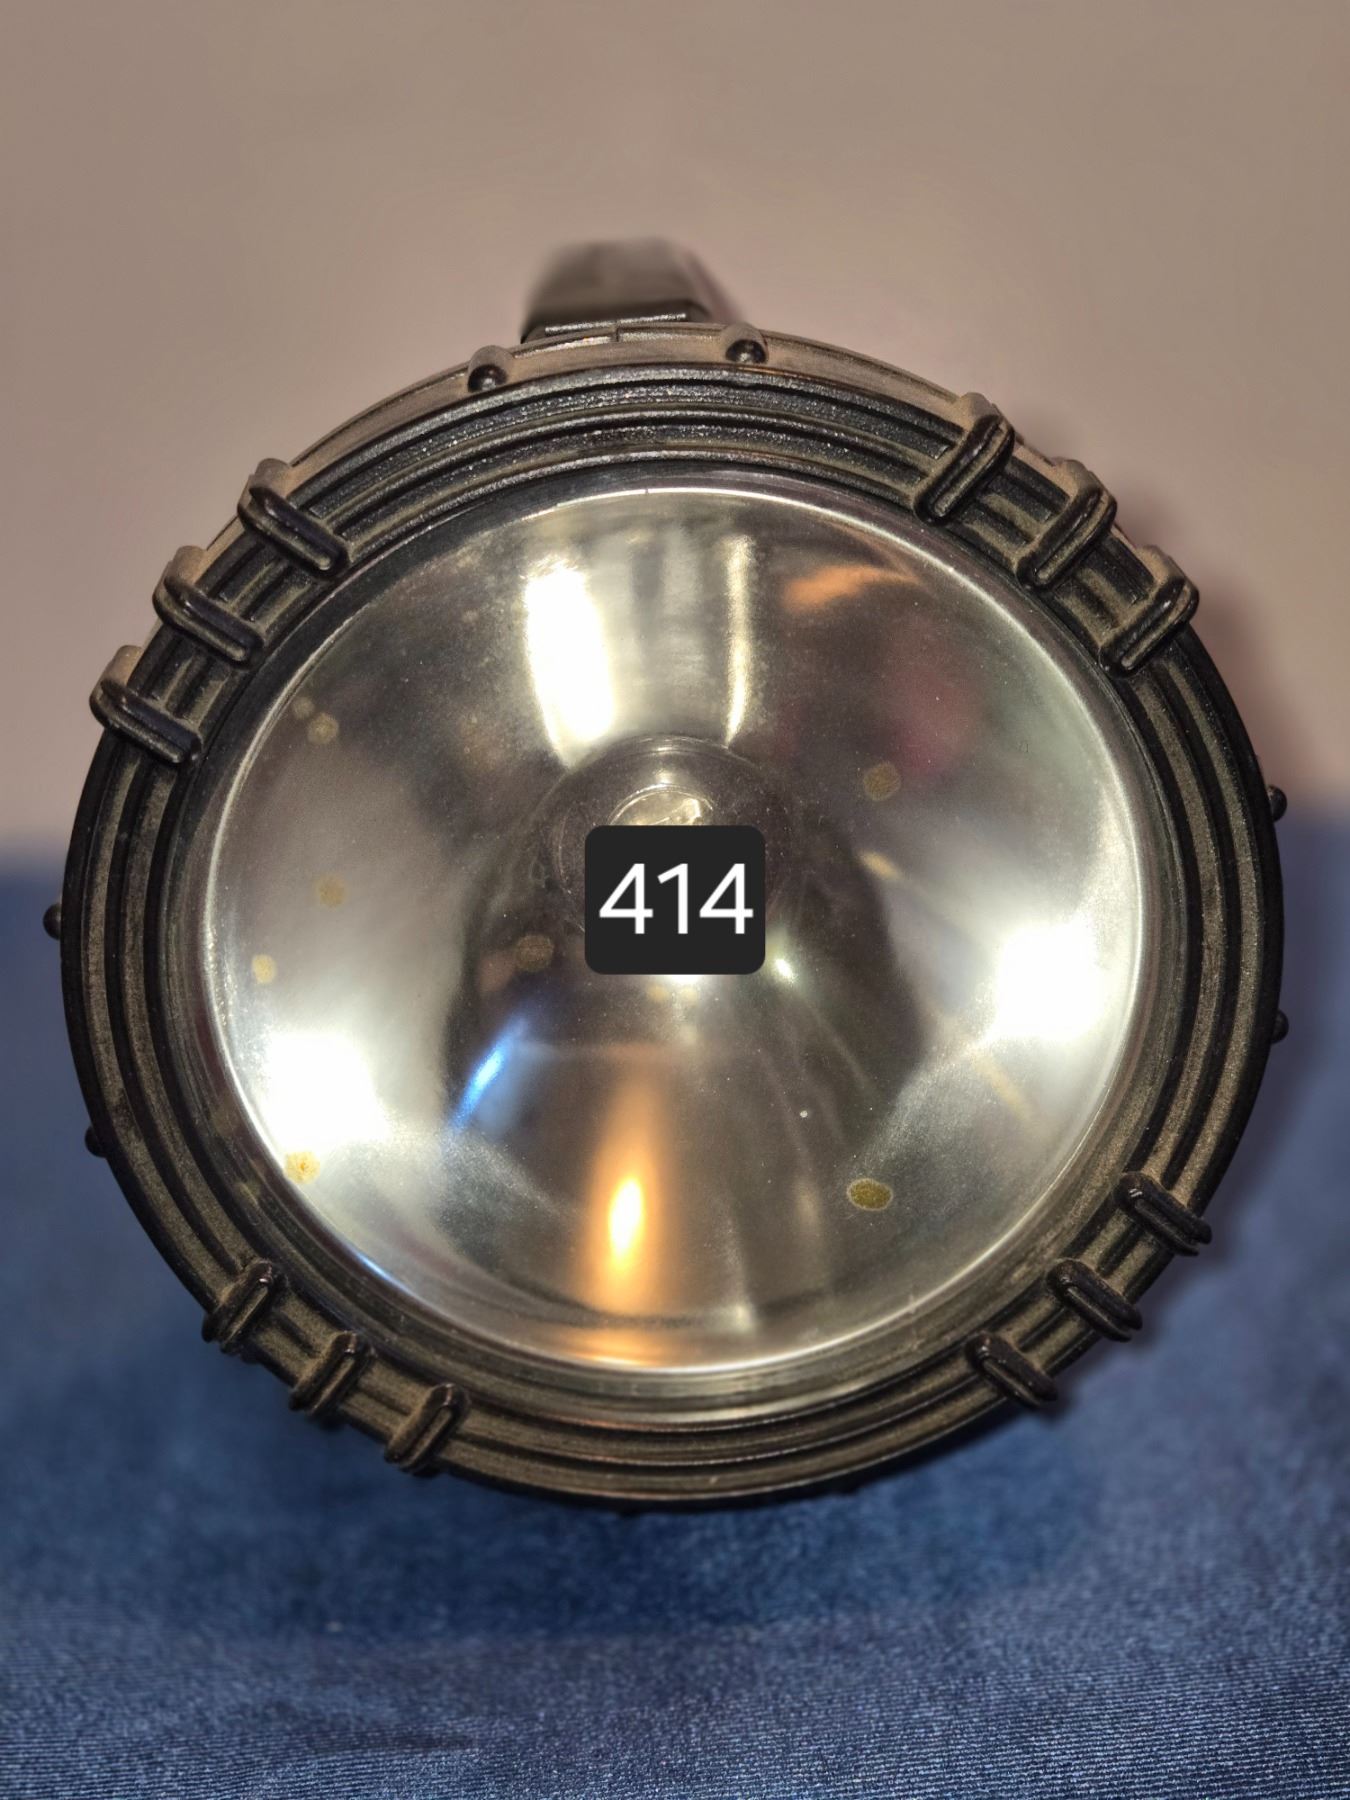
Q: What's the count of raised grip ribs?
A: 12